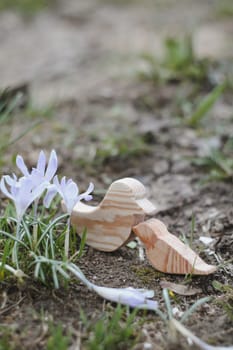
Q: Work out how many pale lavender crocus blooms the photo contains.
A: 4